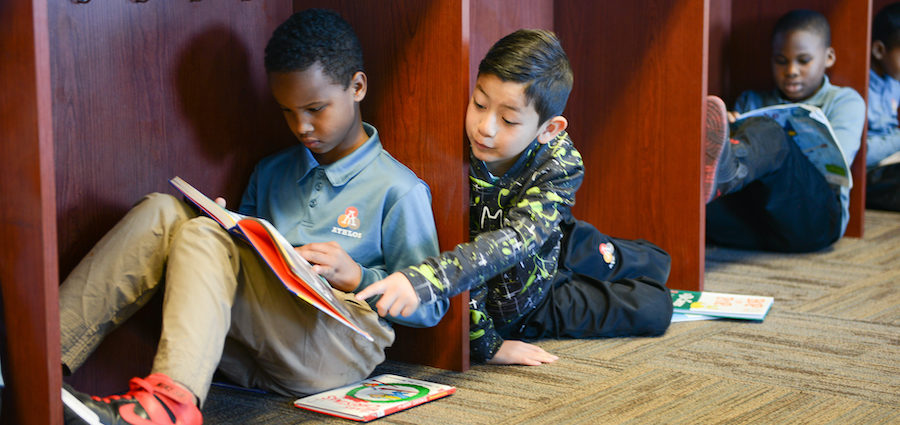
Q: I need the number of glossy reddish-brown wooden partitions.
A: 4